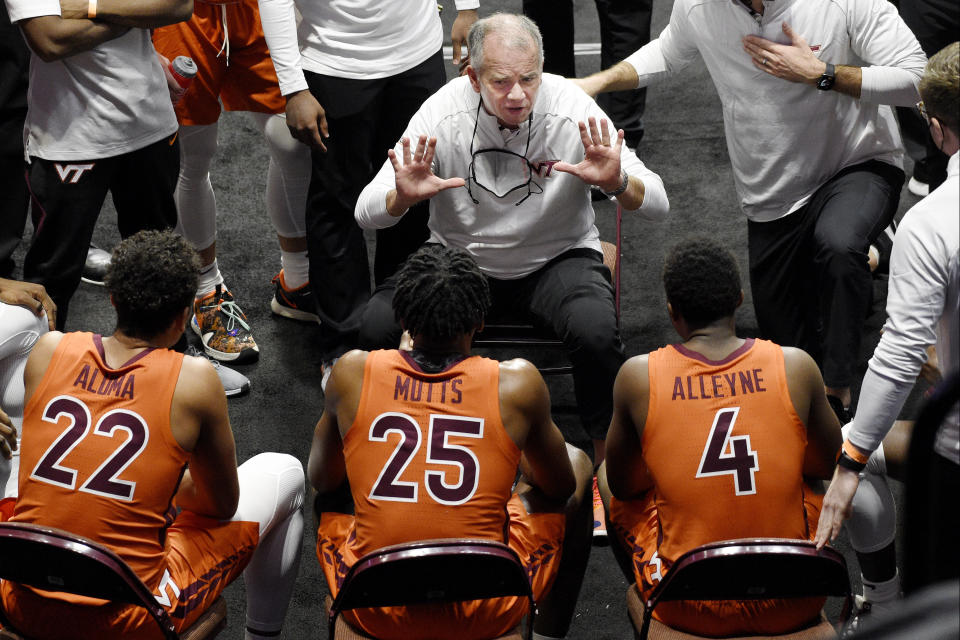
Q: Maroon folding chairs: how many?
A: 4